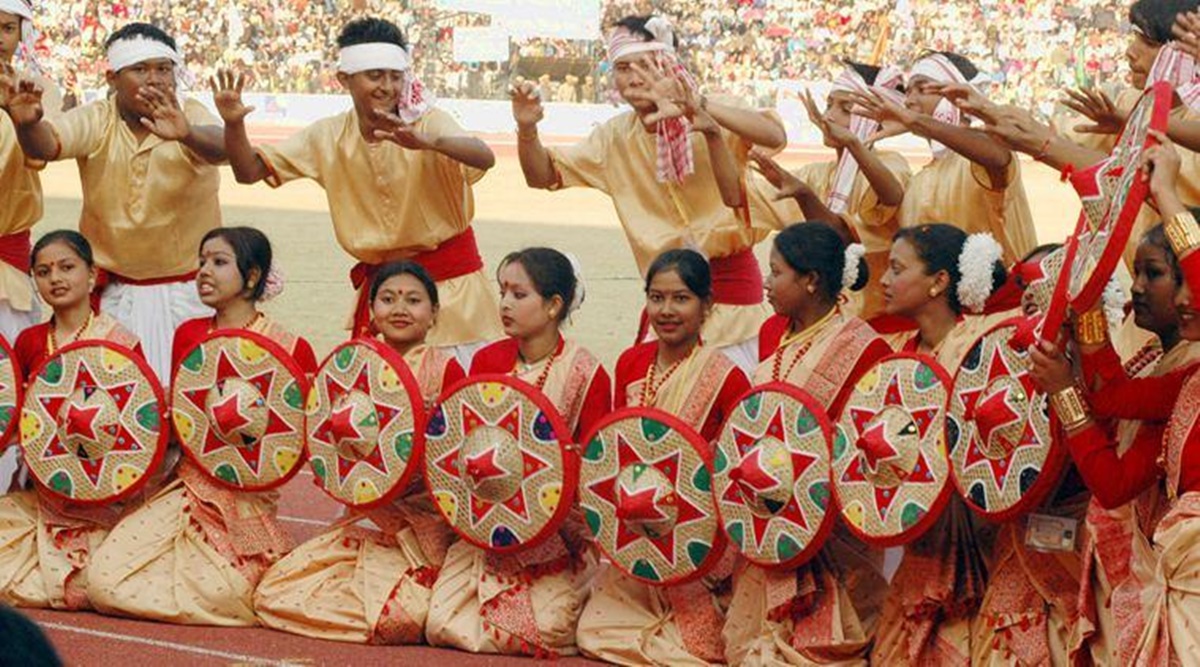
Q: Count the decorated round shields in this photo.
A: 11